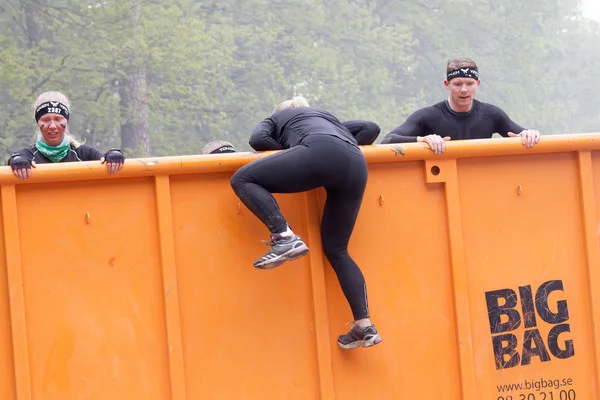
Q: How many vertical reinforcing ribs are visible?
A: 5